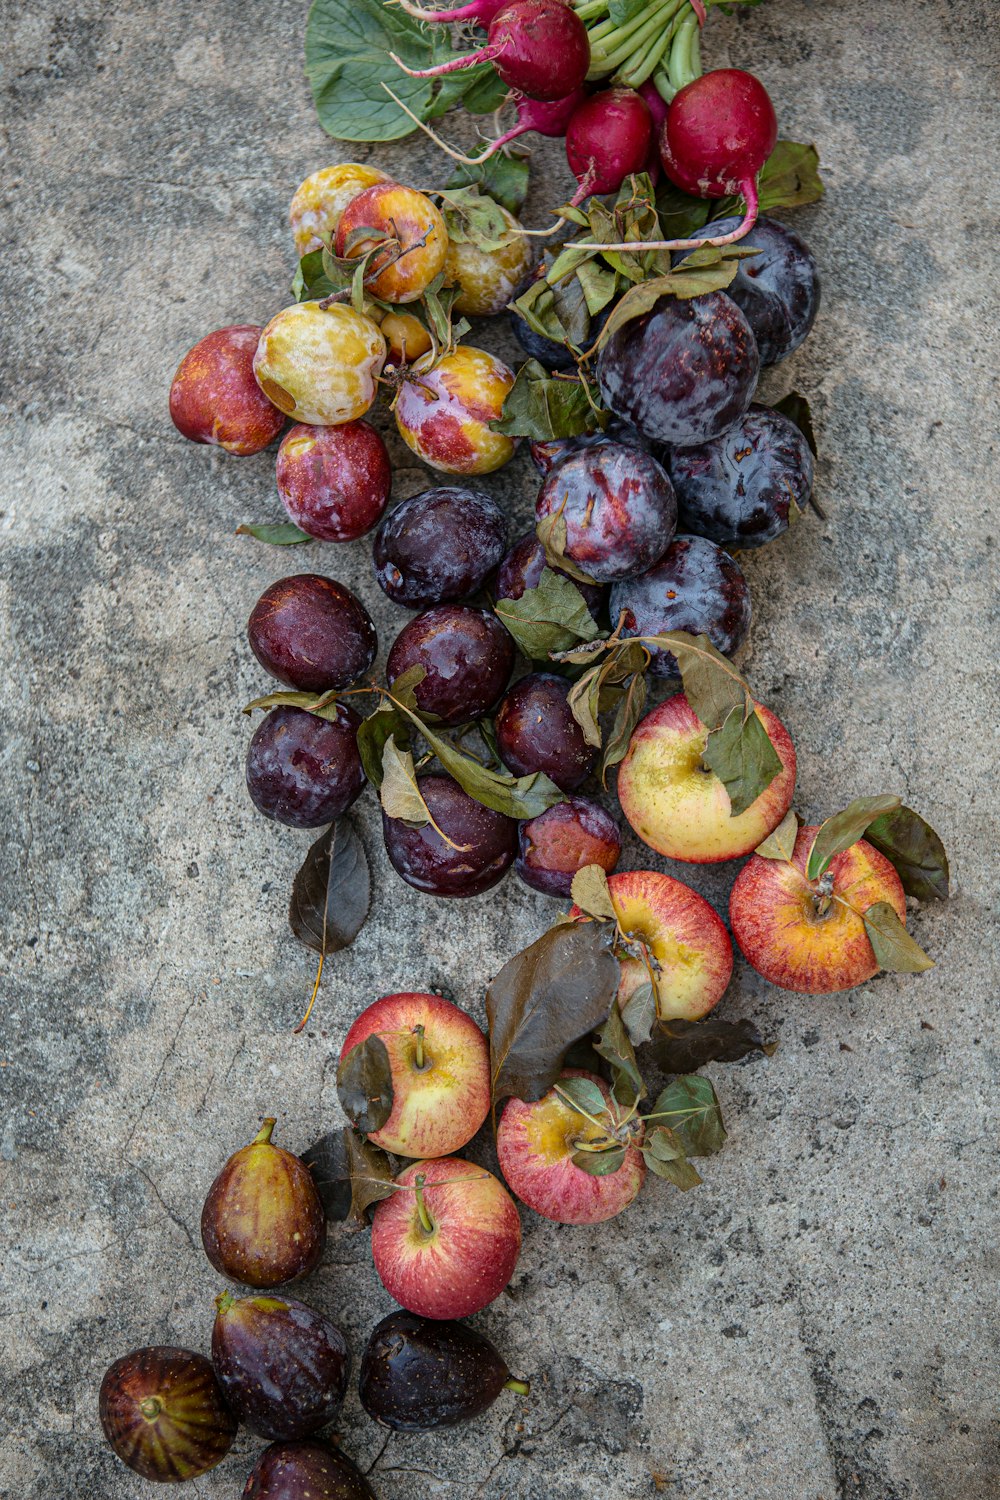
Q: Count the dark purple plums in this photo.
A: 15